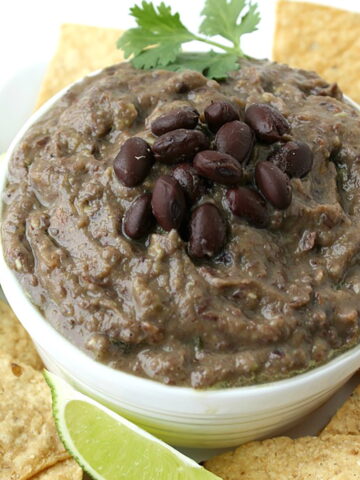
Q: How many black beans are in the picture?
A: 14